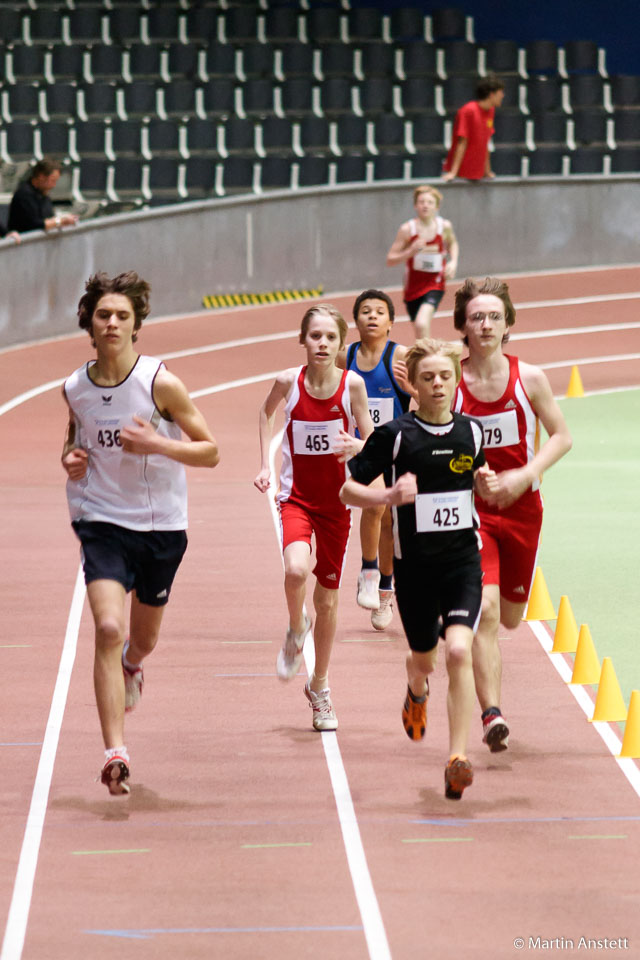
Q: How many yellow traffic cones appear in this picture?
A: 6